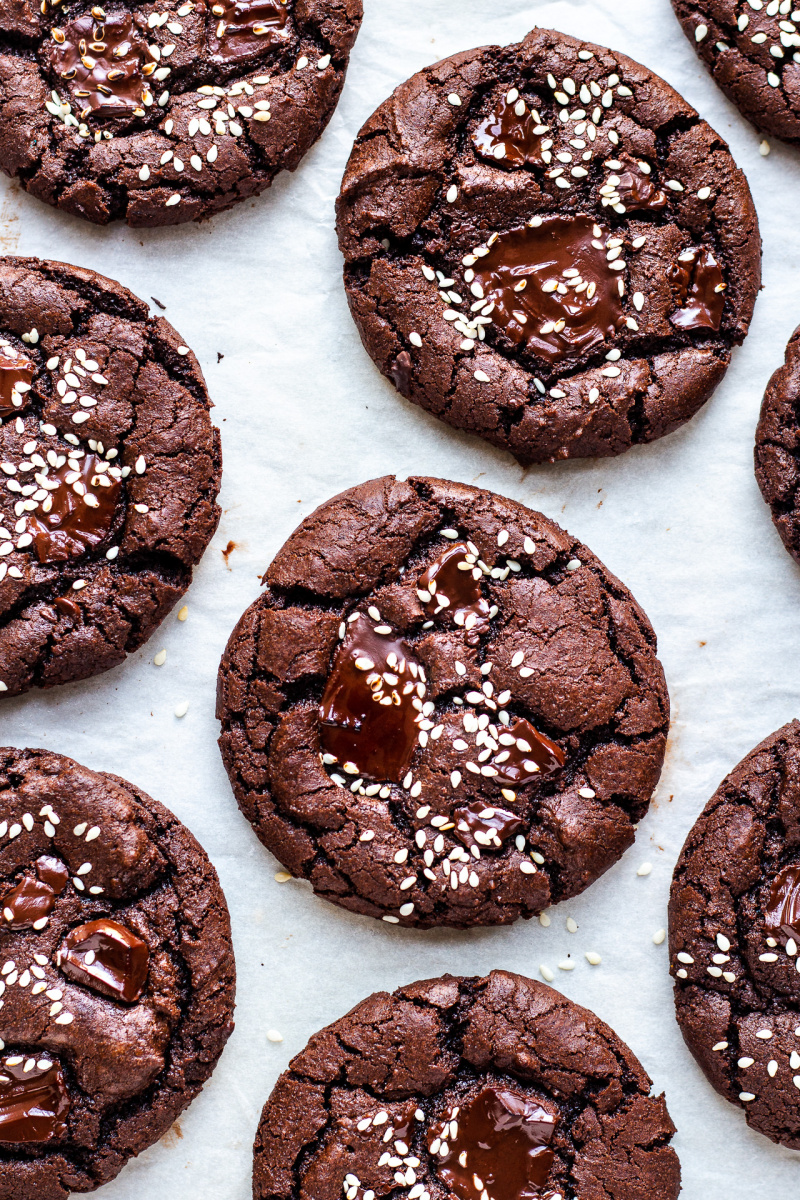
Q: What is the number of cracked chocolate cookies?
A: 9